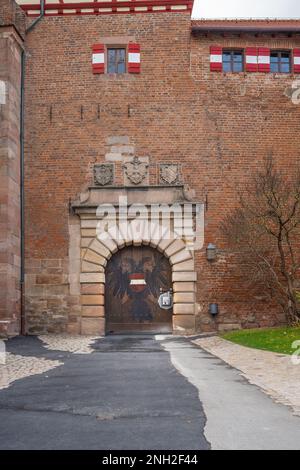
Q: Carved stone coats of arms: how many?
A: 3